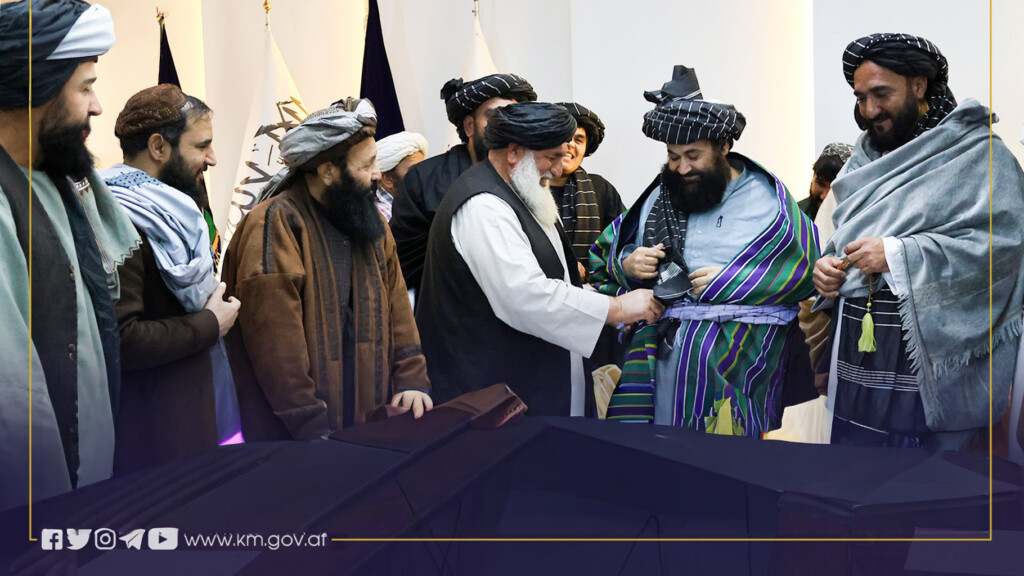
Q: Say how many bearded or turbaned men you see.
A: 10